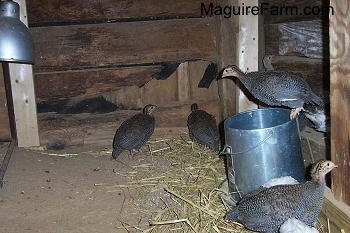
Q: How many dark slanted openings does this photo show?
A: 2